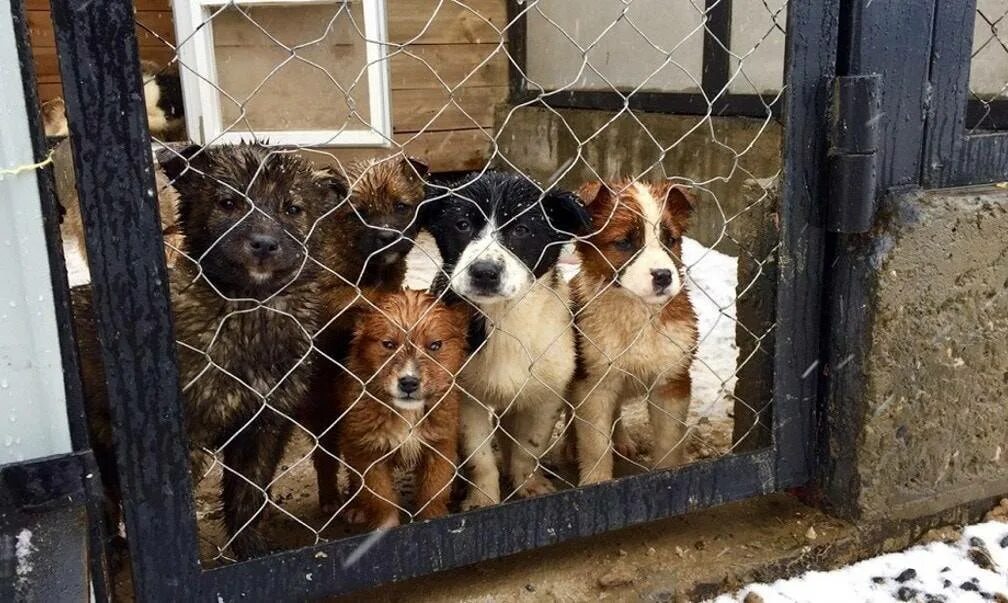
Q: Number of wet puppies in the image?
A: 5